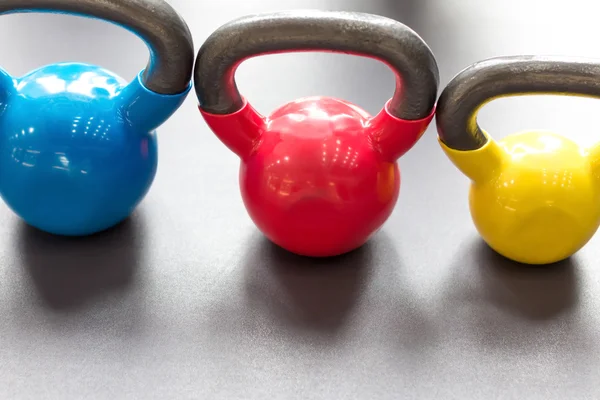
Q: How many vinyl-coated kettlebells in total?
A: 3